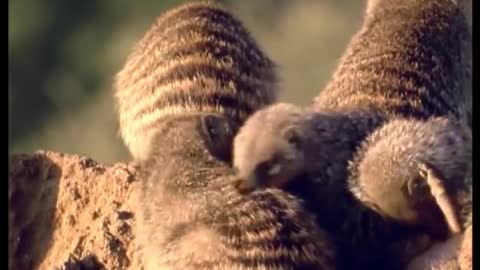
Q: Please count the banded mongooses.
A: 5